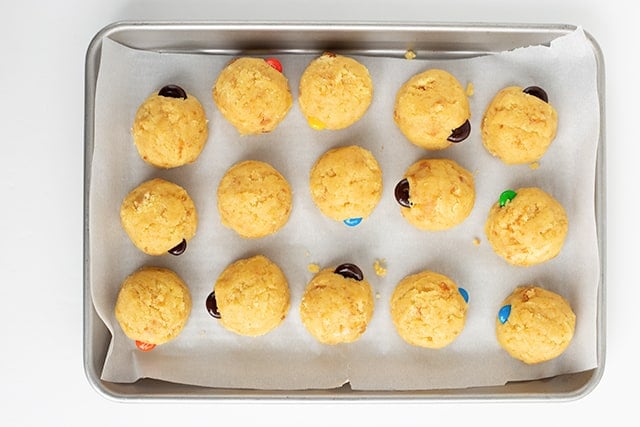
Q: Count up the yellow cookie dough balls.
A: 15